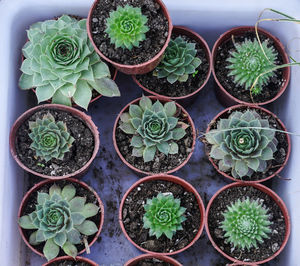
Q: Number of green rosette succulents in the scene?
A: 10